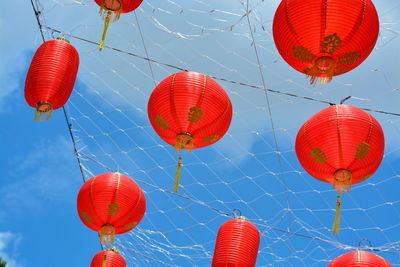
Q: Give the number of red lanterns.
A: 9